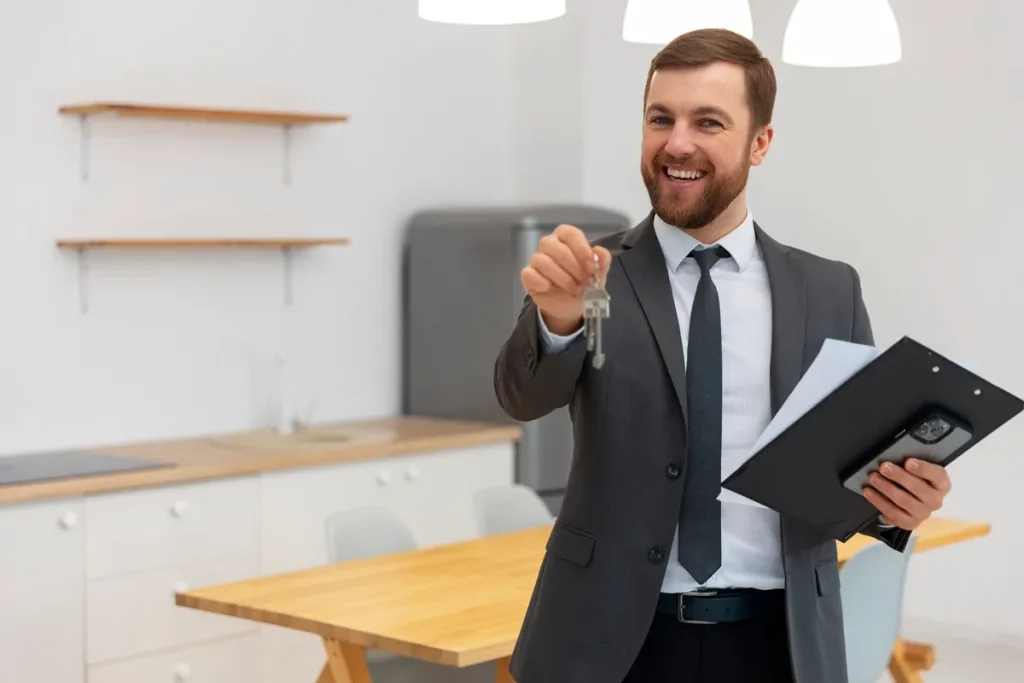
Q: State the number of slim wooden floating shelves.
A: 2